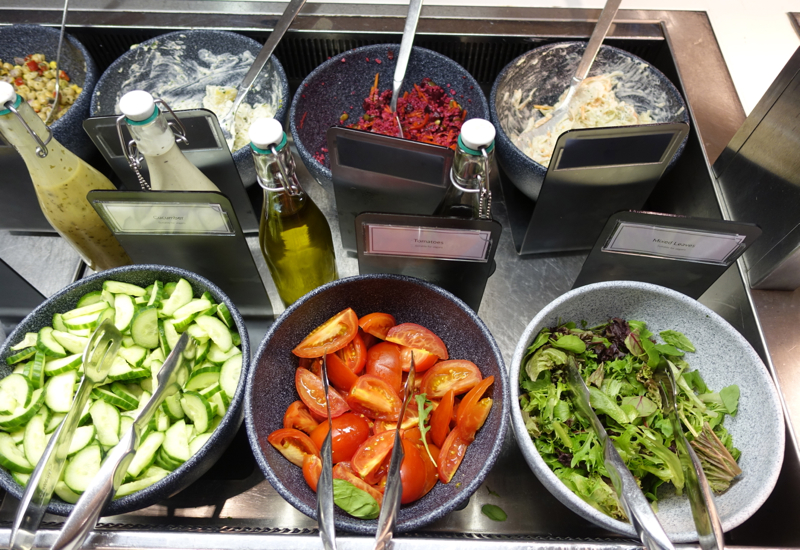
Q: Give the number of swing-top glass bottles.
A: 4